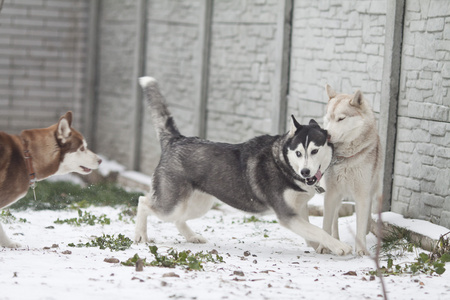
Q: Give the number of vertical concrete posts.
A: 5